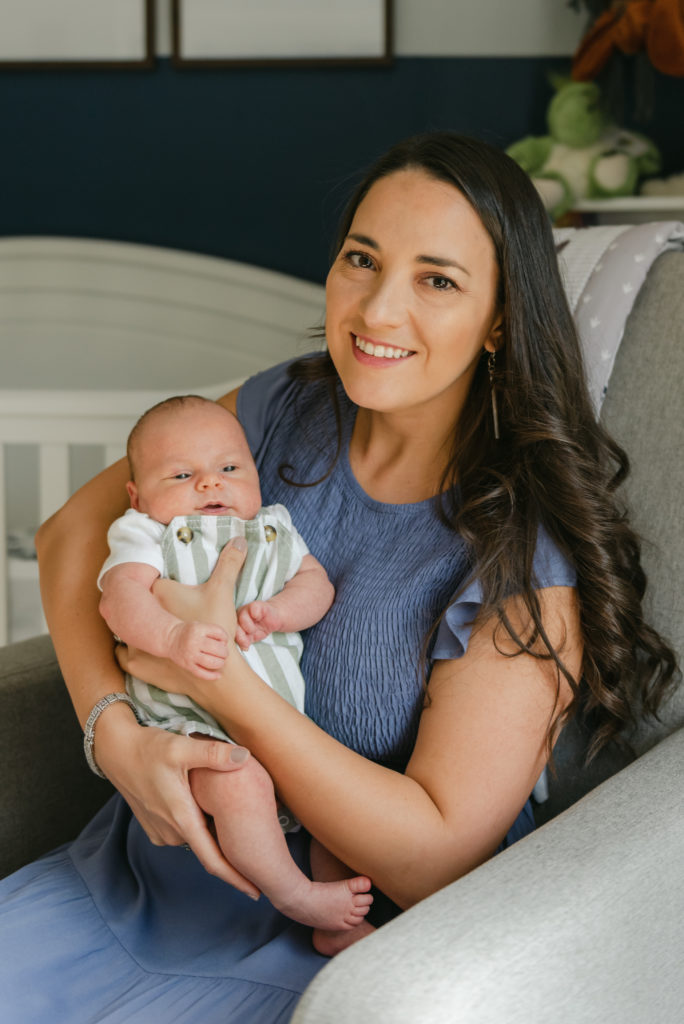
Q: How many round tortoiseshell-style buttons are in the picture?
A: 2